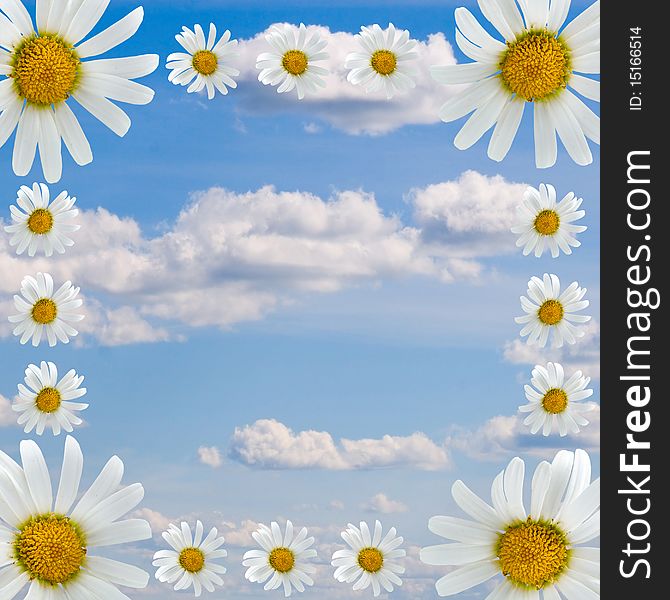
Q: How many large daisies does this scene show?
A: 4